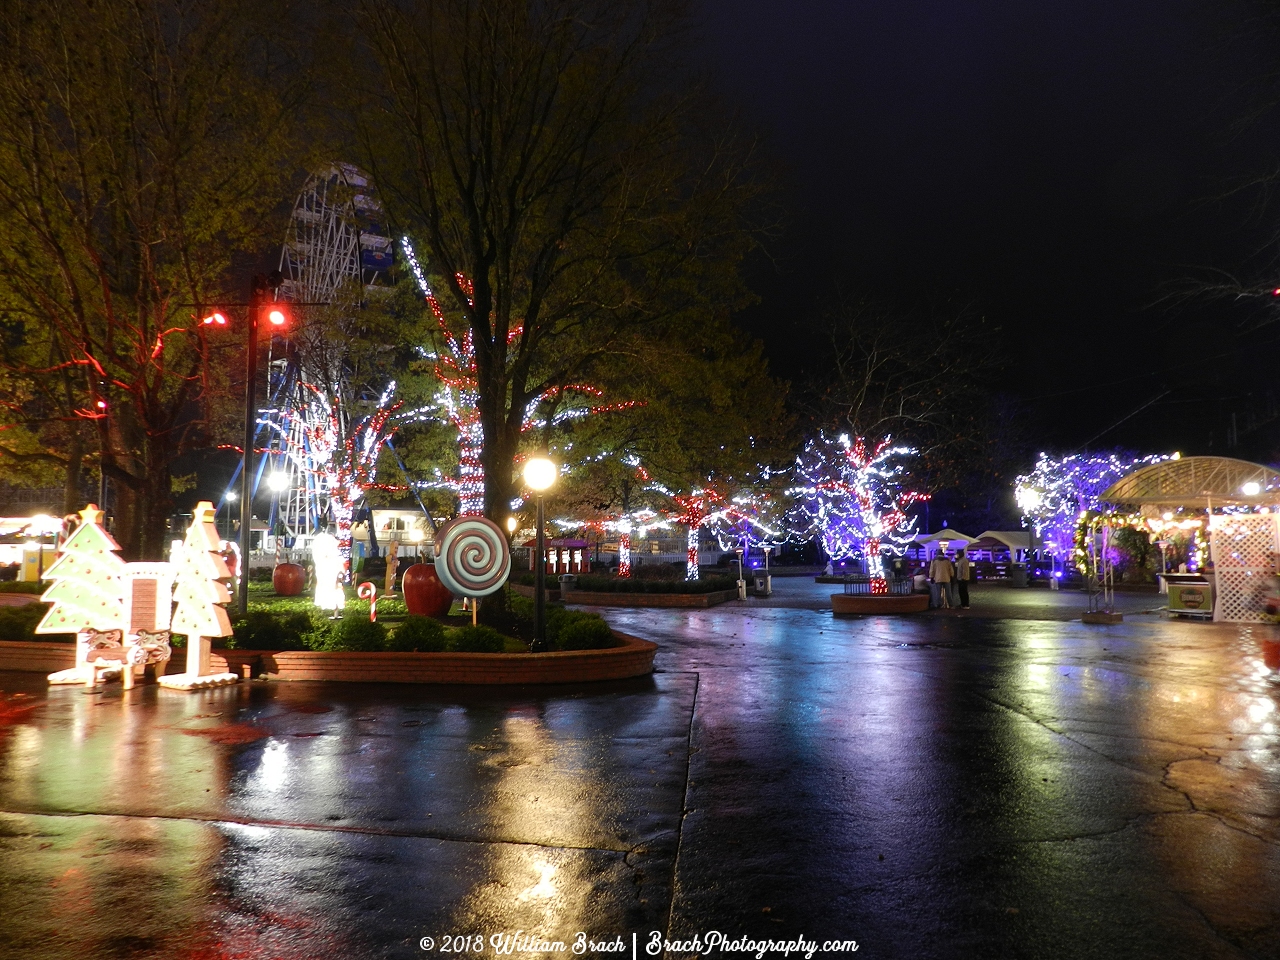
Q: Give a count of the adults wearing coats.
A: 2